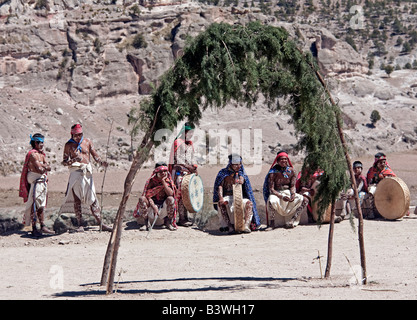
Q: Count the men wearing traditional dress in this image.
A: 9